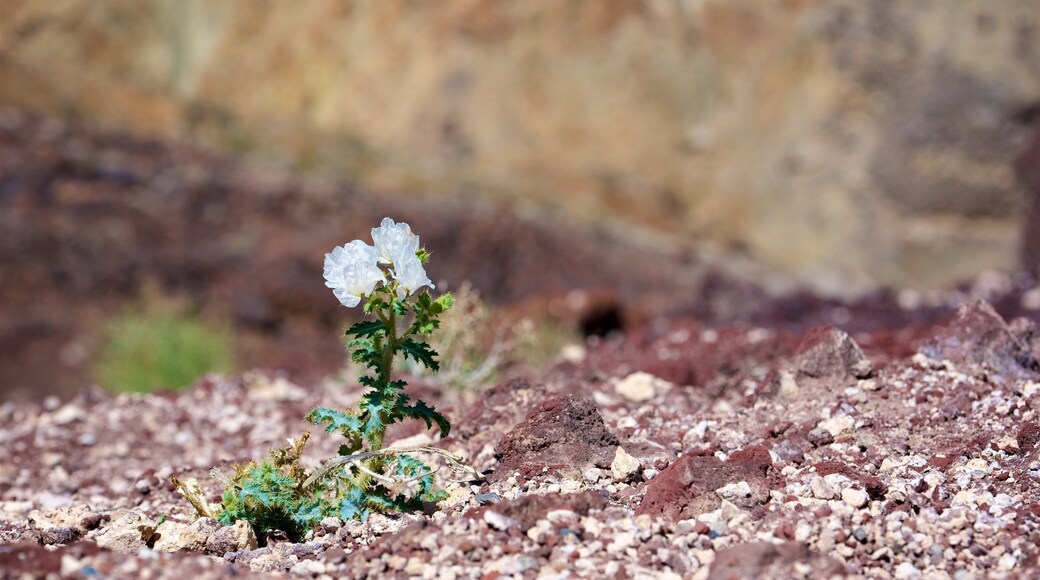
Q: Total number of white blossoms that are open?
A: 3